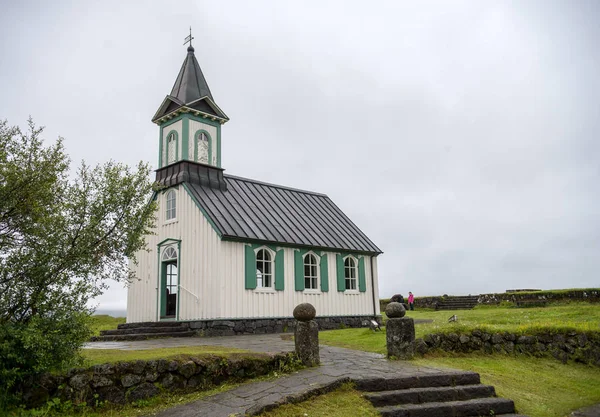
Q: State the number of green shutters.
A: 6